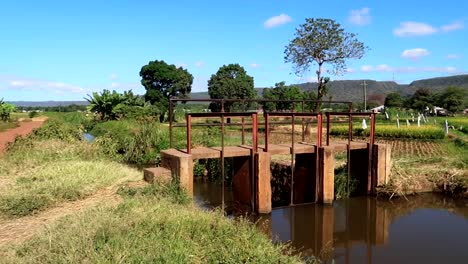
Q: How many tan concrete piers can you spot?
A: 4